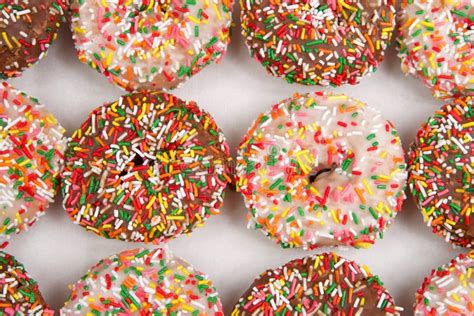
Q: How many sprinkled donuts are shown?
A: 12